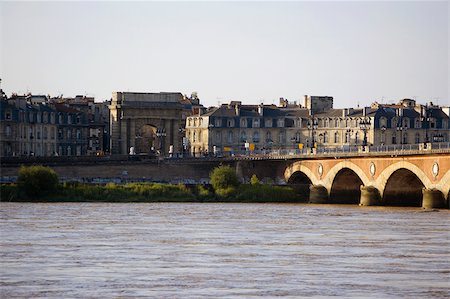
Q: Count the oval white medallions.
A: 3